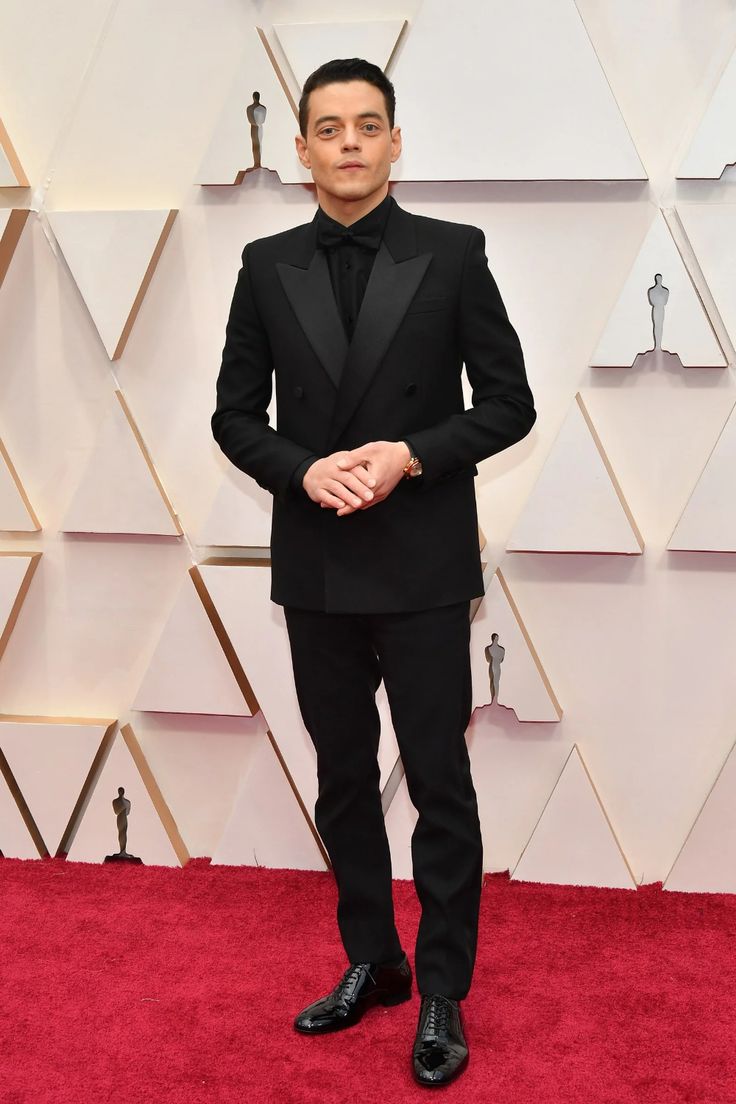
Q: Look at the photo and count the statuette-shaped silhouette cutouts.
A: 4